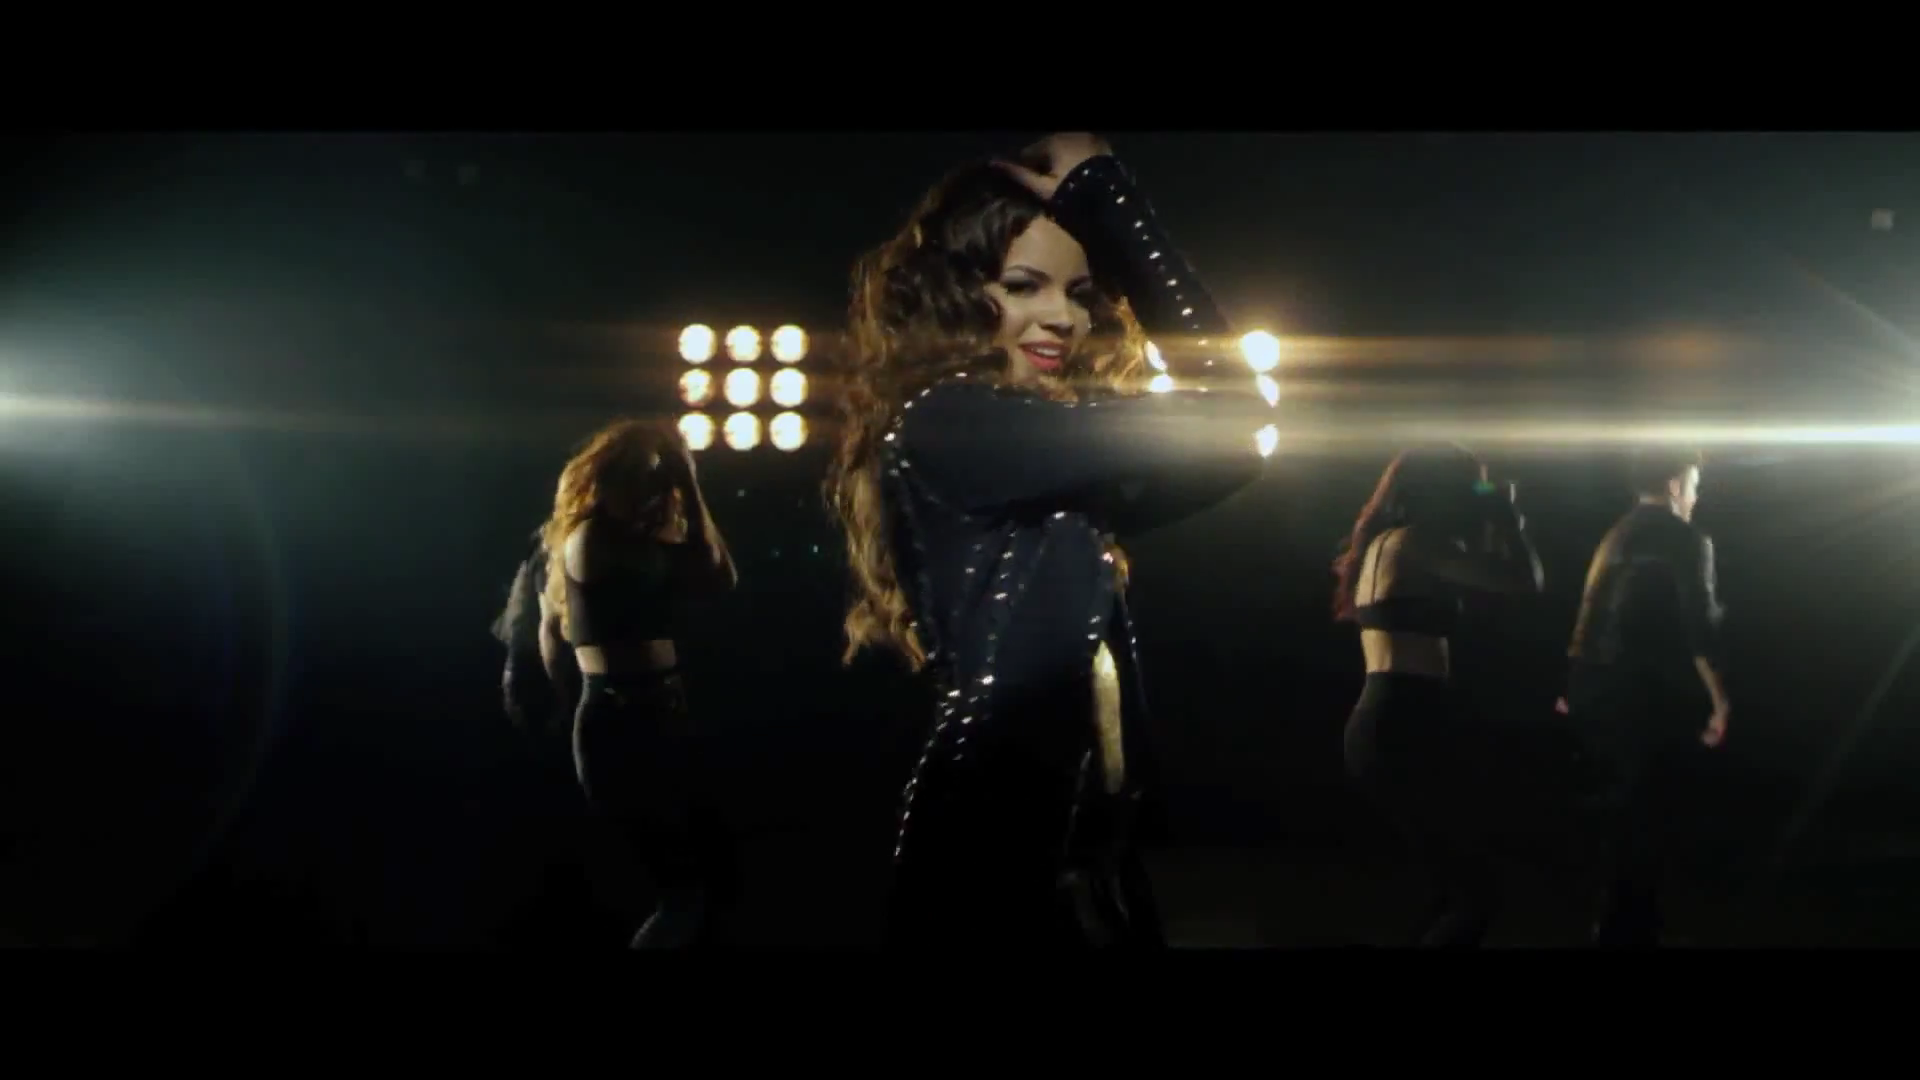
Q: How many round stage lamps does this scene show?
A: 14